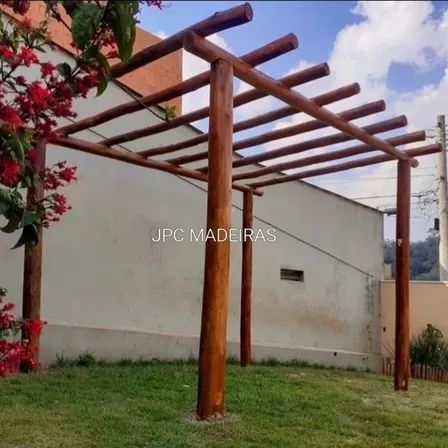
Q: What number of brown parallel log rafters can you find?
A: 8